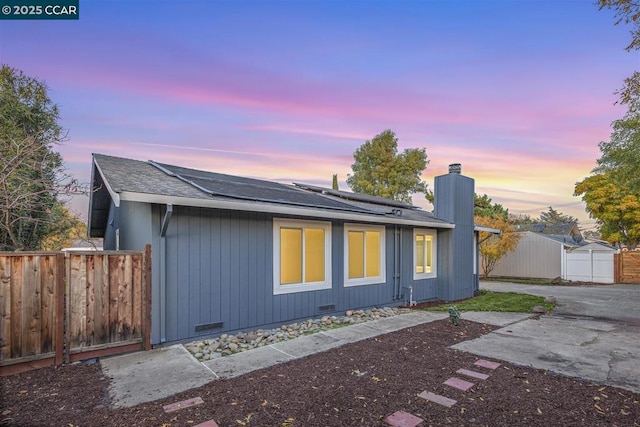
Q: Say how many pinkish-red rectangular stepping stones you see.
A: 7